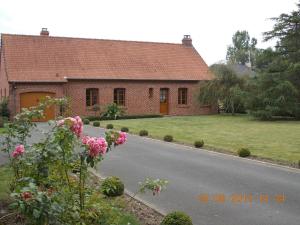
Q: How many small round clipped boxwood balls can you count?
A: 10